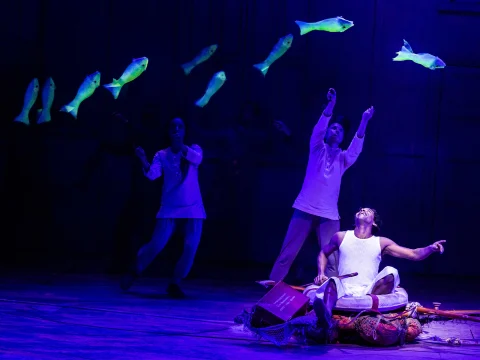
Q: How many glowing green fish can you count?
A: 9